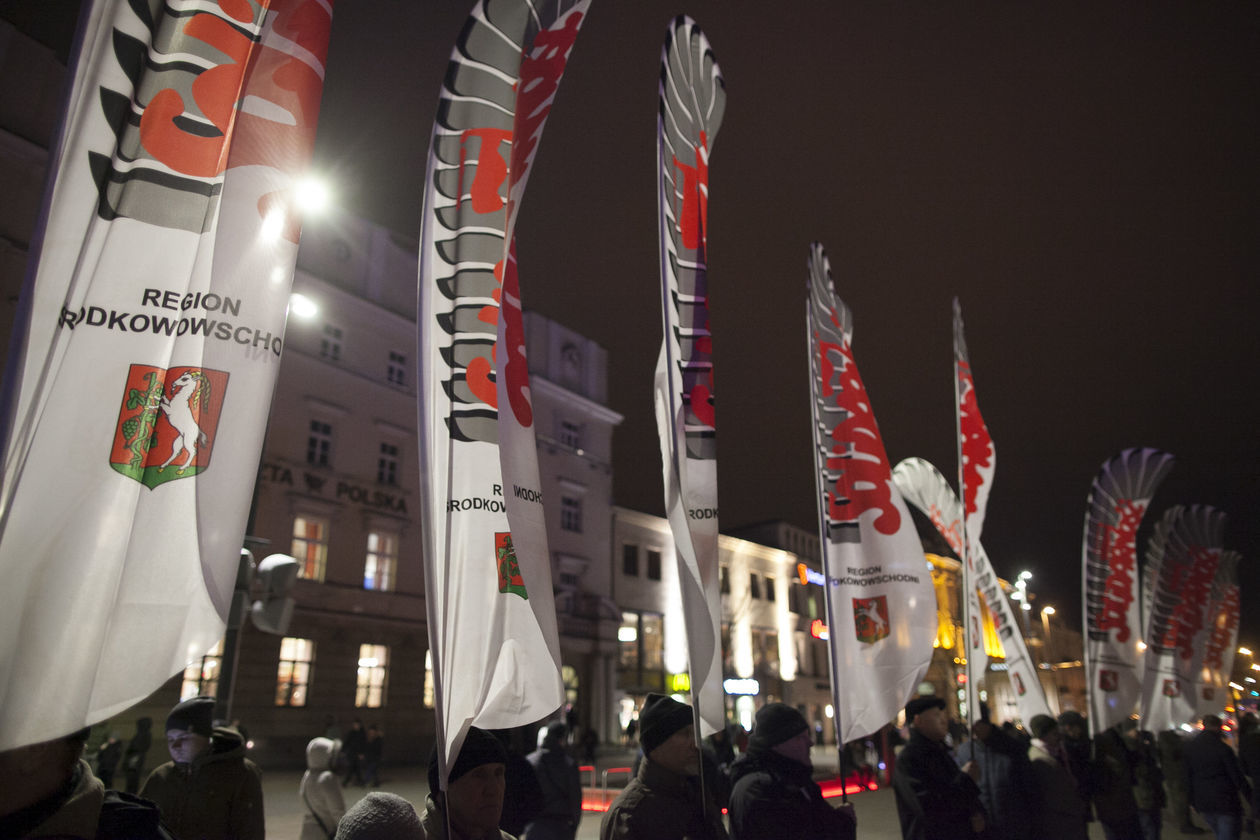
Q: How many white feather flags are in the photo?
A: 10